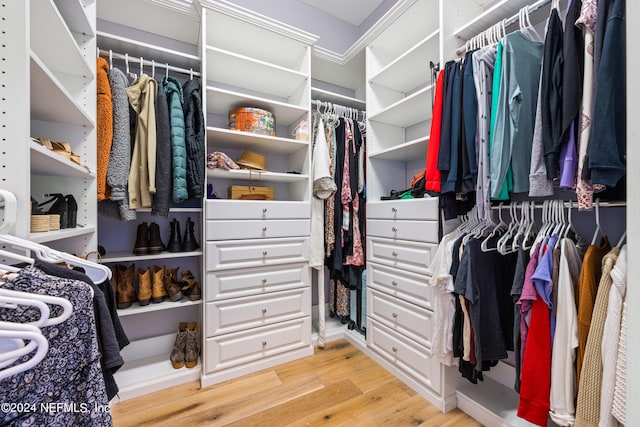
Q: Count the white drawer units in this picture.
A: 2